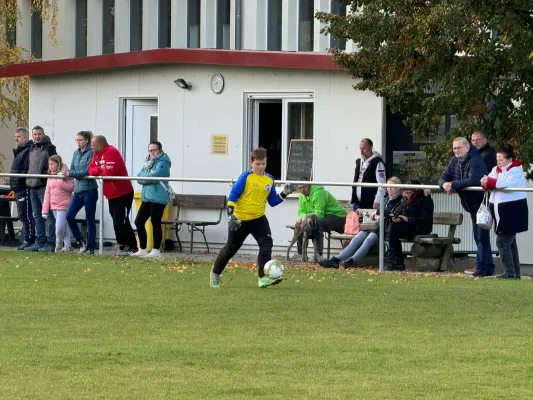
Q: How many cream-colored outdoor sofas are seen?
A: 0